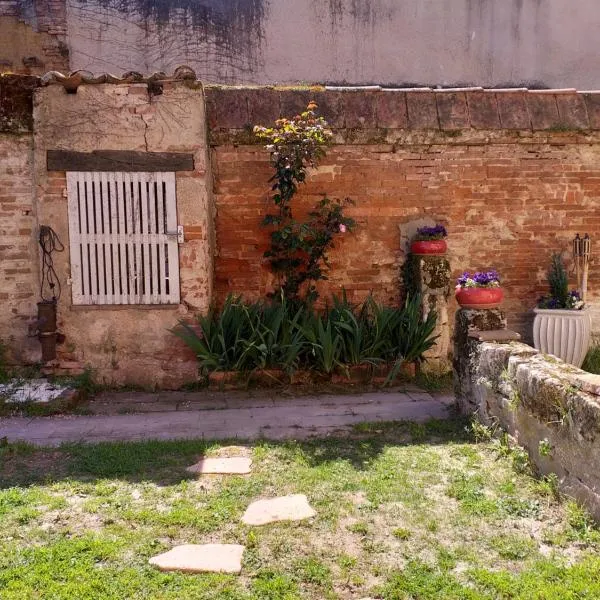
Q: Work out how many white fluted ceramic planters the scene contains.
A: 1